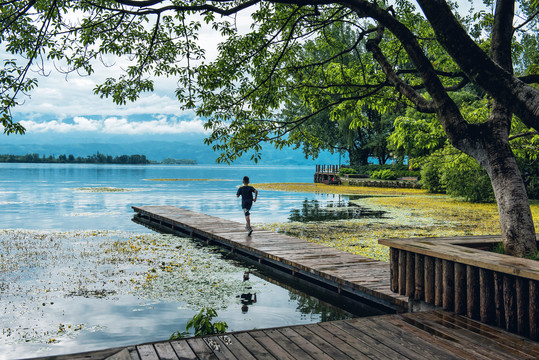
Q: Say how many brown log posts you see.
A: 14